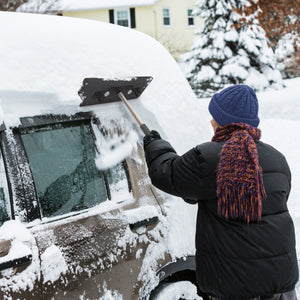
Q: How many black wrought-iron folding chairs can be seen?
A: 0